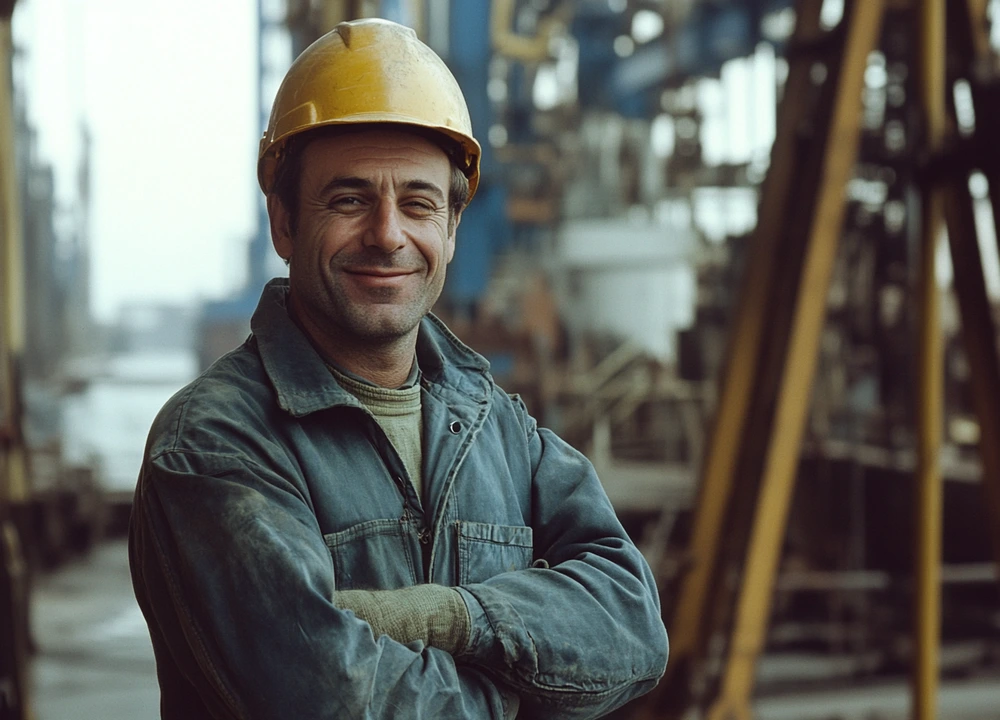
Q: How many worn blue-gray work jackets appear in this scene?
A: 1